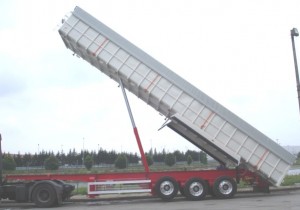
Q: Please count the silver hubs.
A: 3